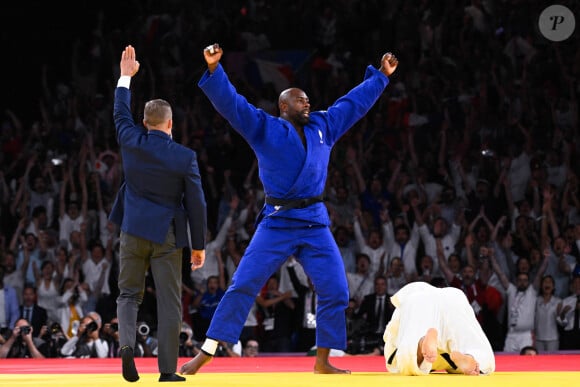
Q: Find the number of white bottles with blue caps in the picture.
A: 0